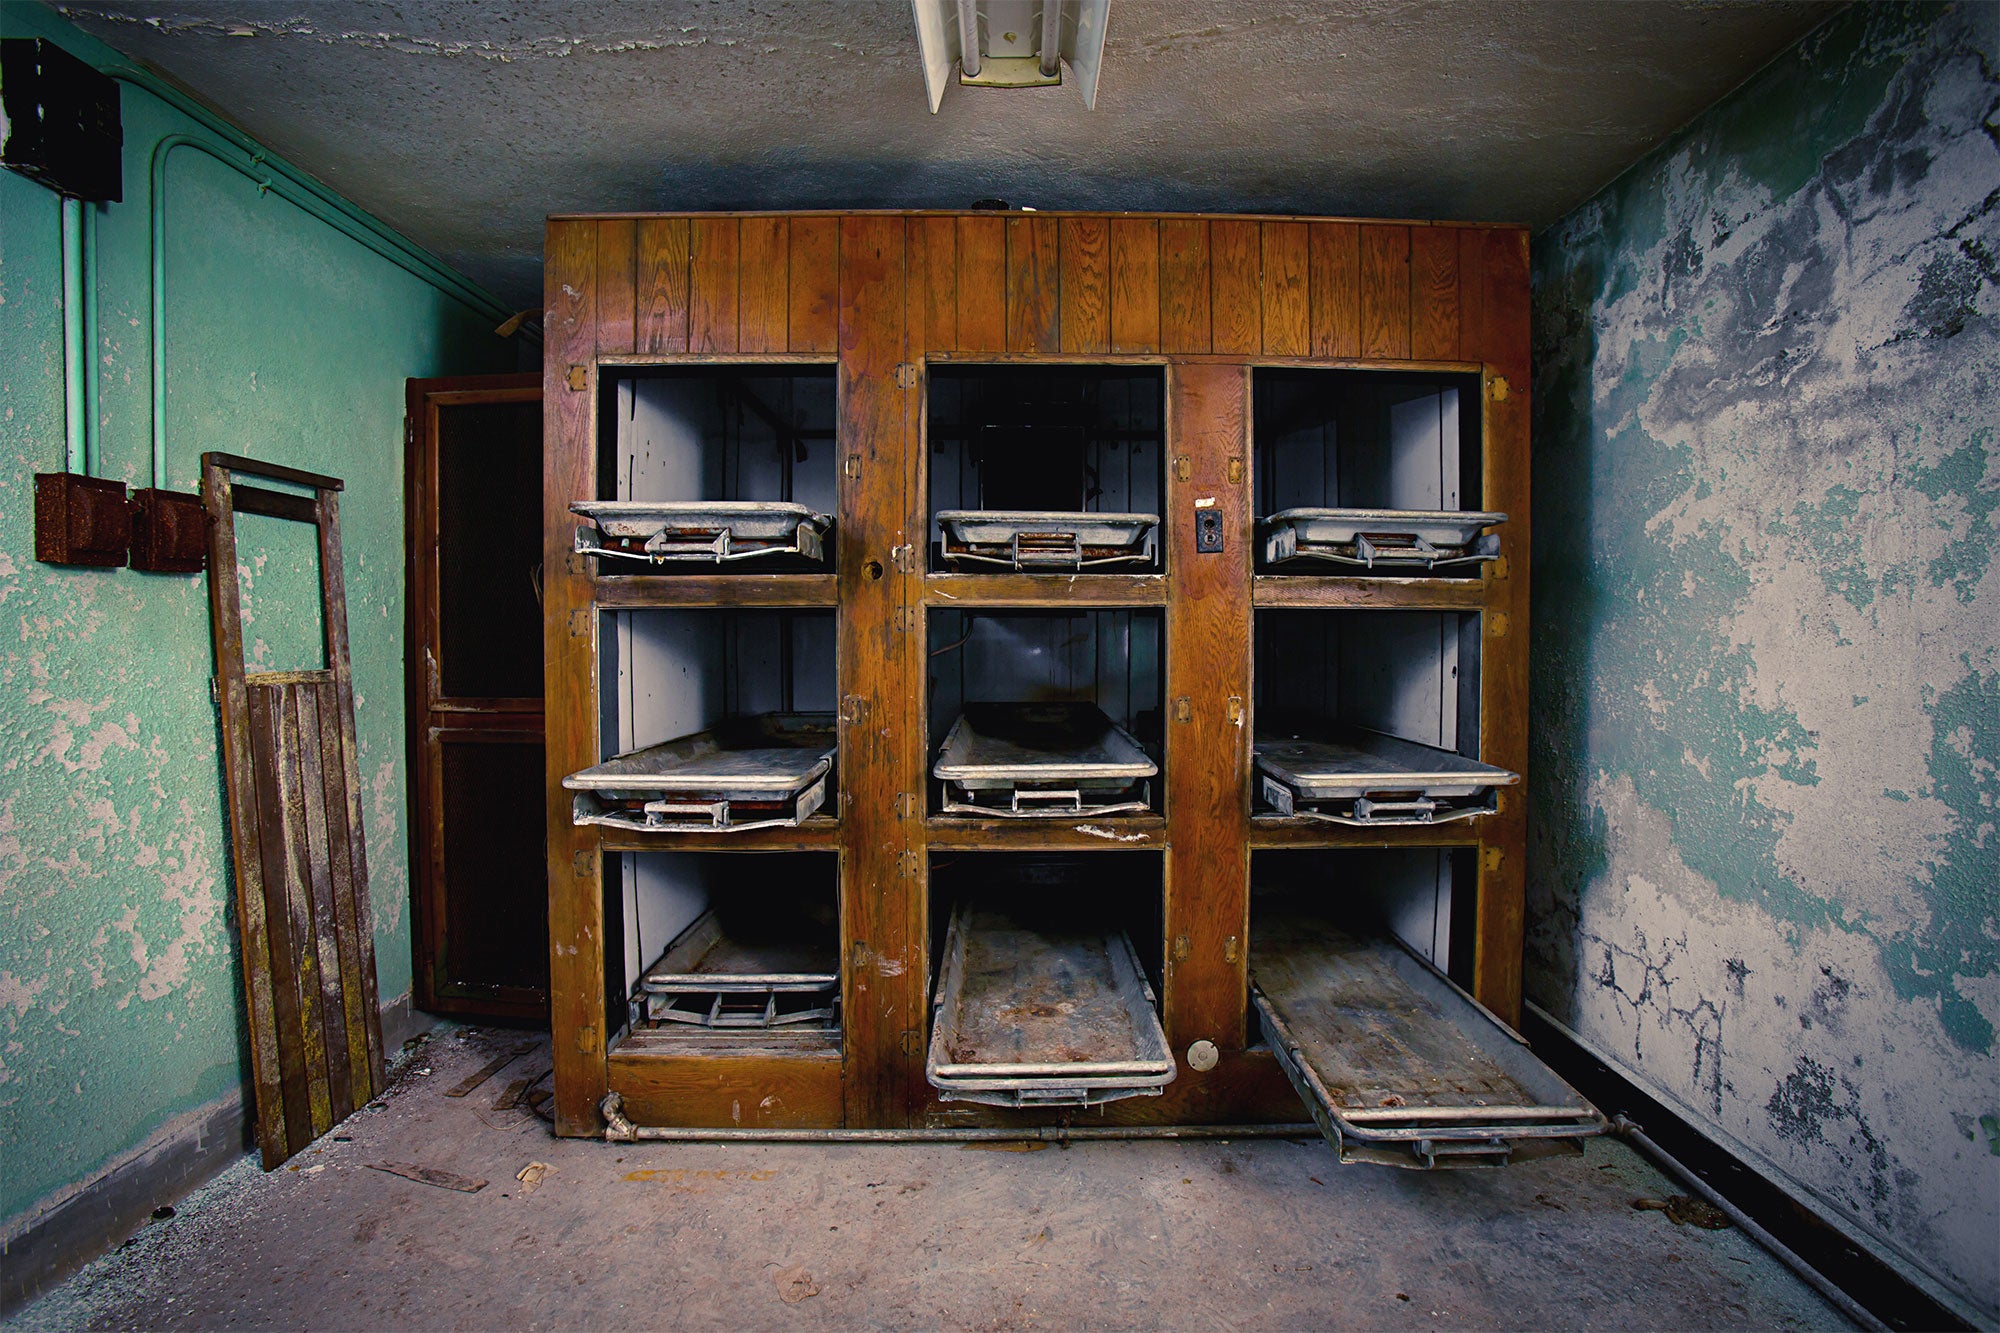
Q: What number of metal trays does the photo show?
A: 9